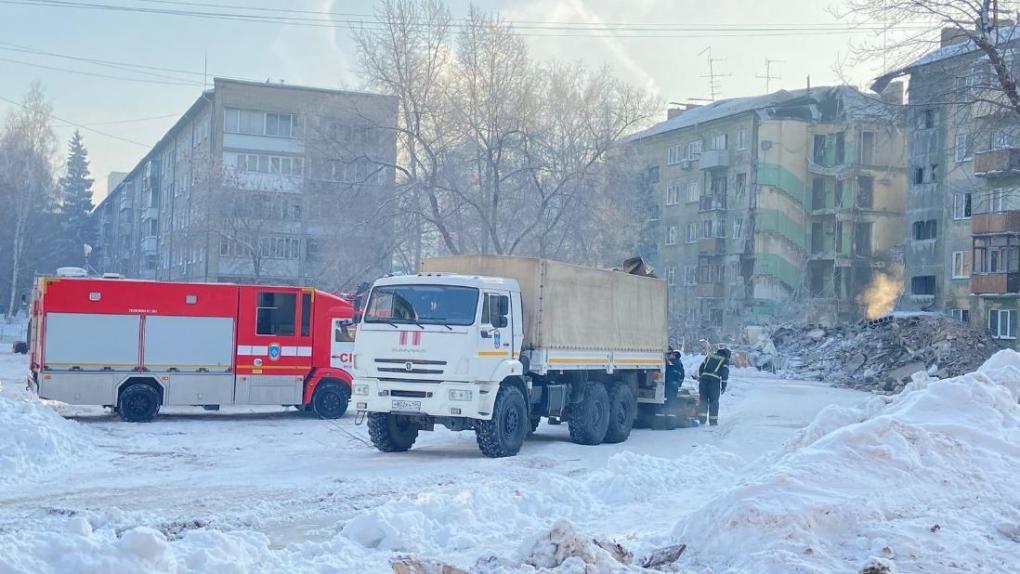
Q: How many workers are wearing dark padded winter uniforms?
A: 2